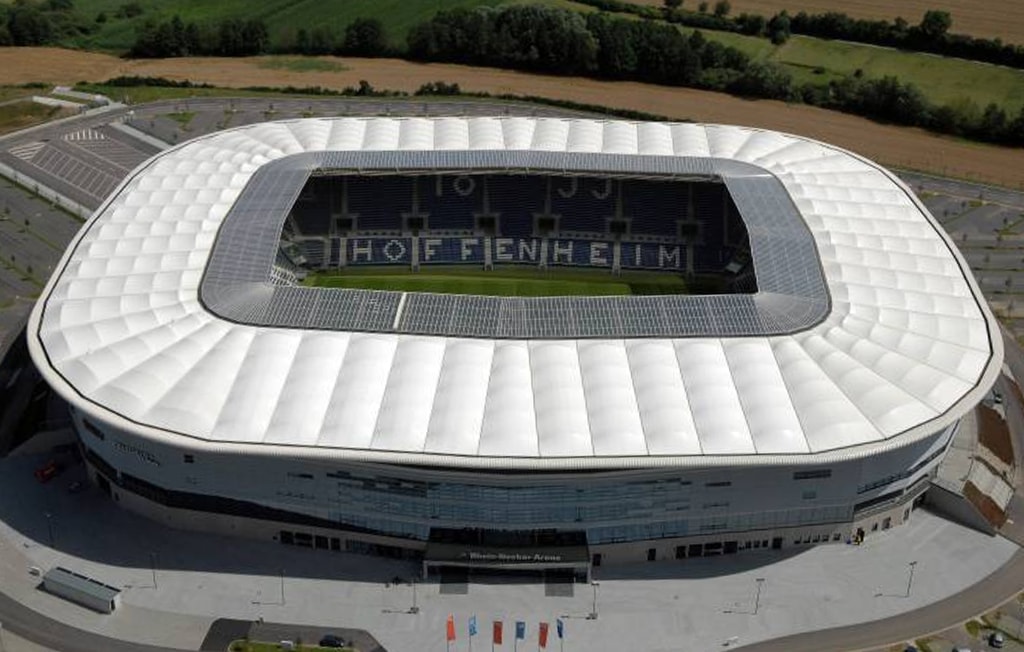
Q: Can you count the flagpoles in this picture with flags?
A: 6